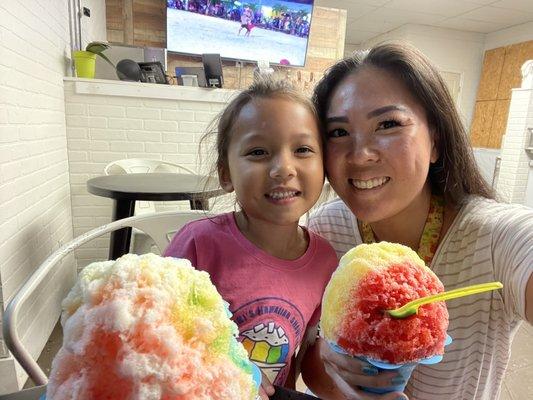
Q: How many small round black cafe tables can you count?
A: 1